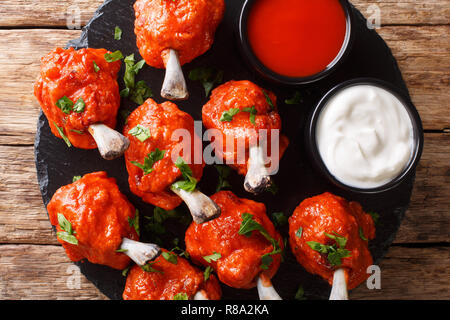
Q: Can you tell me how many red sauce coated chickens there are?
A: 8